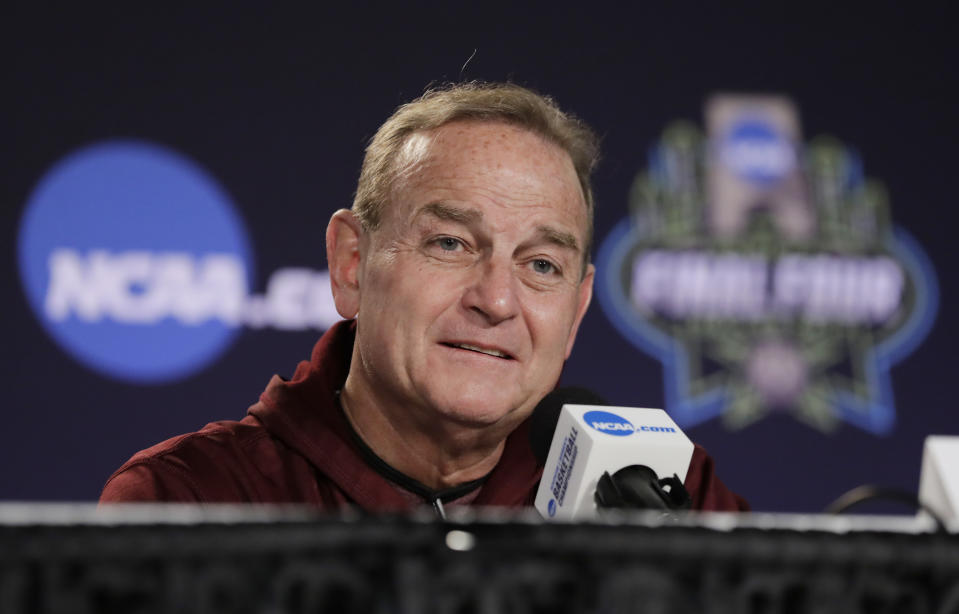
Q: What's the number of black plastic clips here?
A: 1